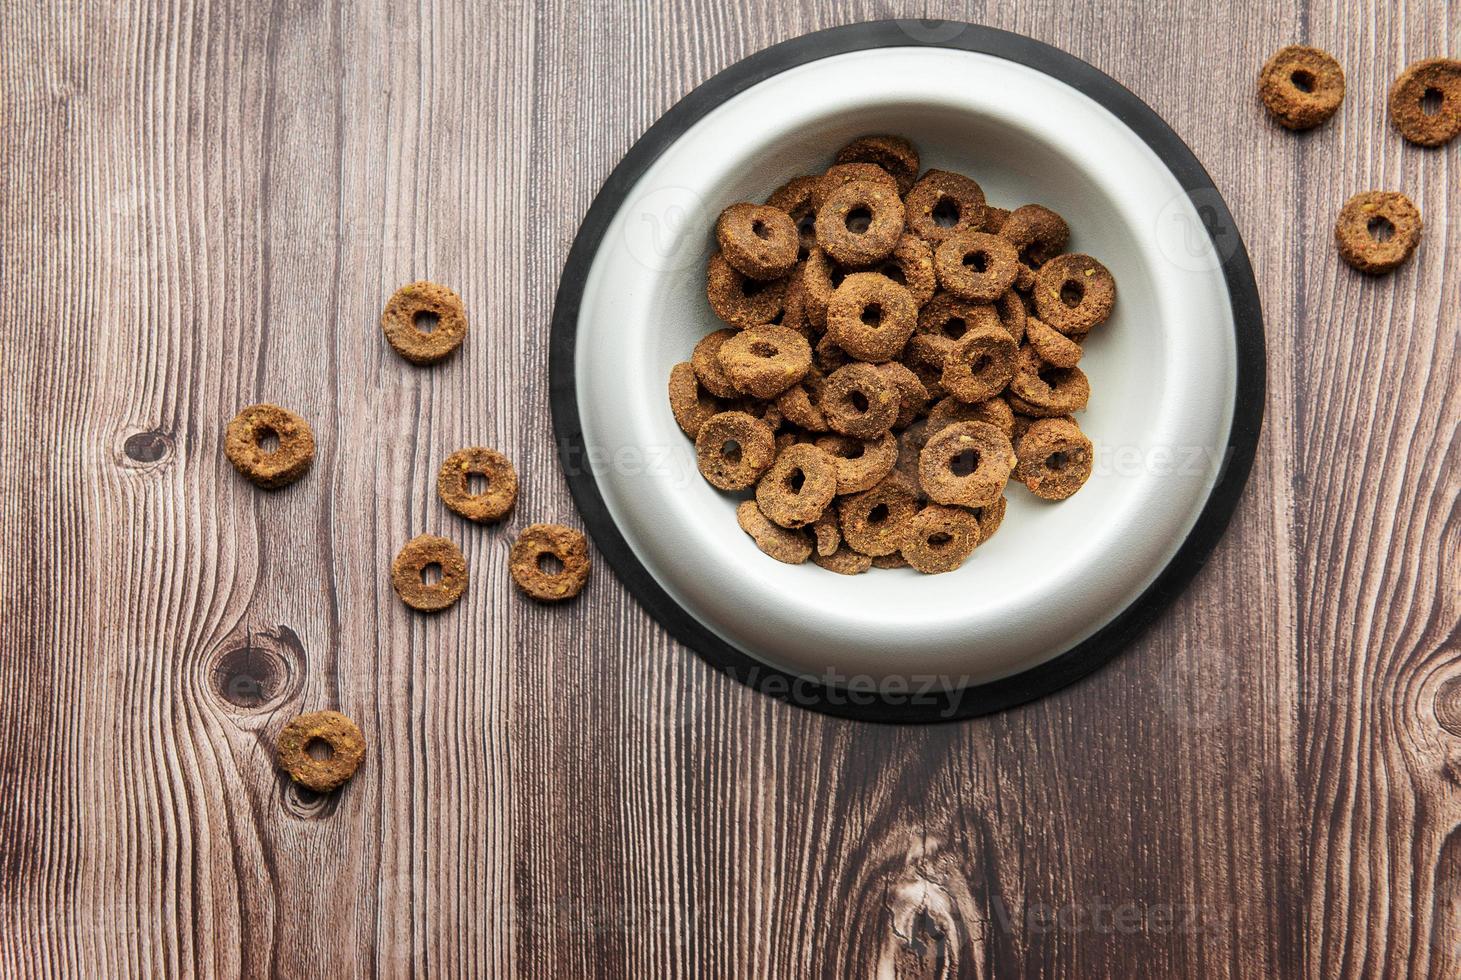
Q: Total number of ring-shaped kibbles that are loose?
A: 9